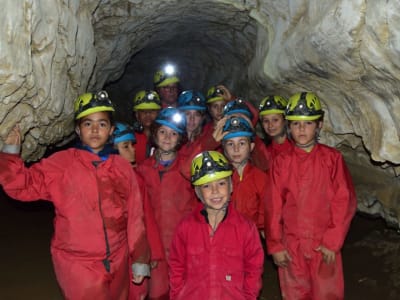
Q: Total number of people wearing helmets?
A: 12